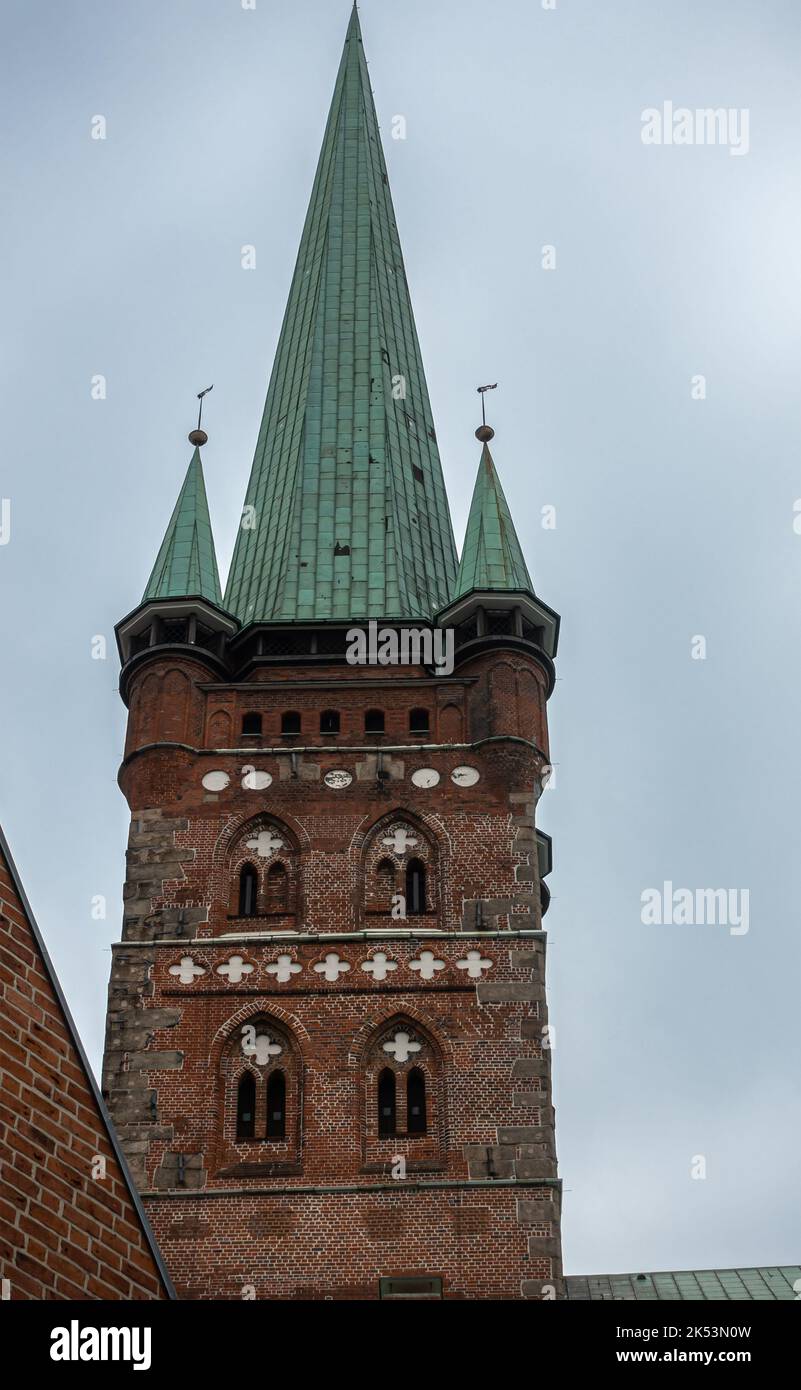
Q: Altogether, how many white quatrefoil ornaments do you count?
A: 11